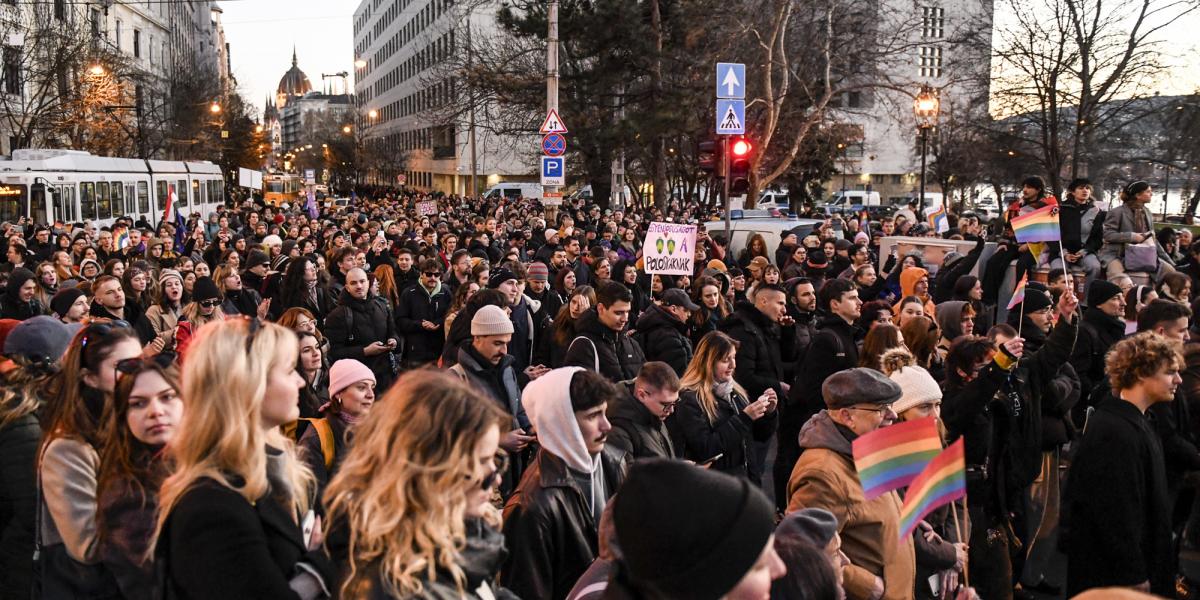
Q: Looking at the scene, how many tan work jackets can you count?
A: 1